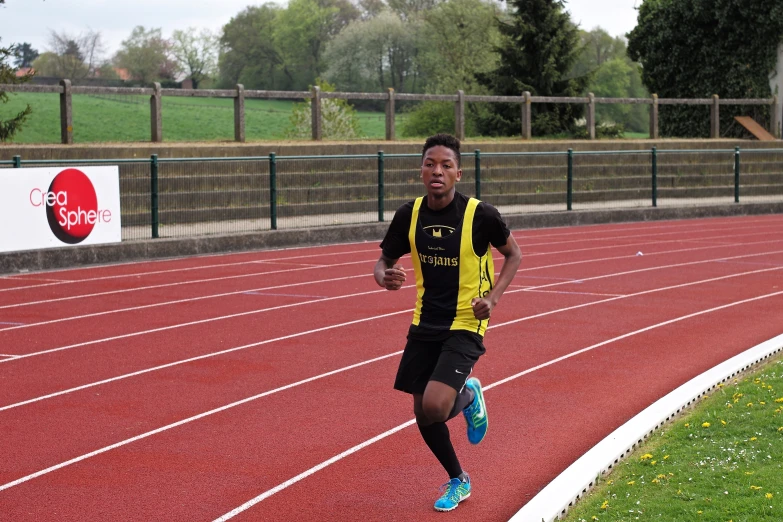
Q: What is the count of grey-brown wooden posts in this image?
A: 11